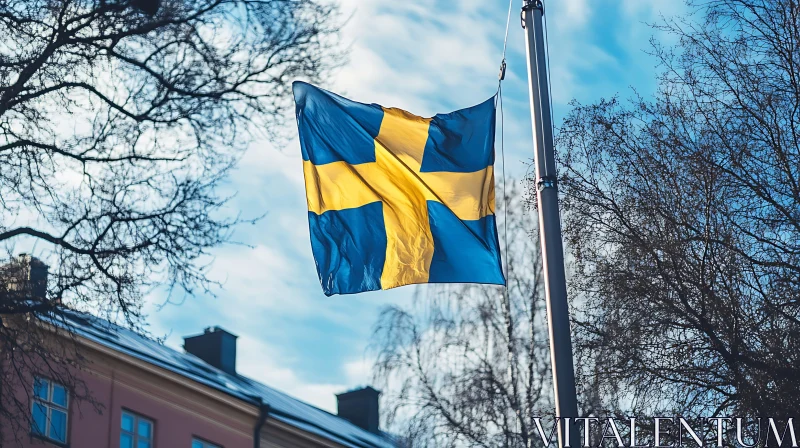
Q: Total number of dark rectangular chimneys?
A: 3